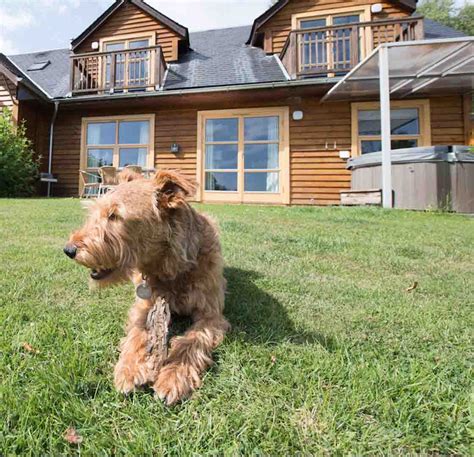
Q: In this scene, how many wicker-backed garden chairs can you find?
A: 3